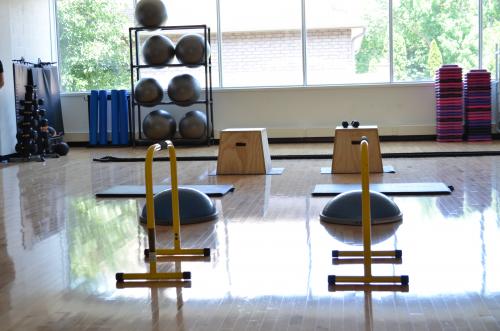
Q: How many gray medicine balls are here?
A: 7